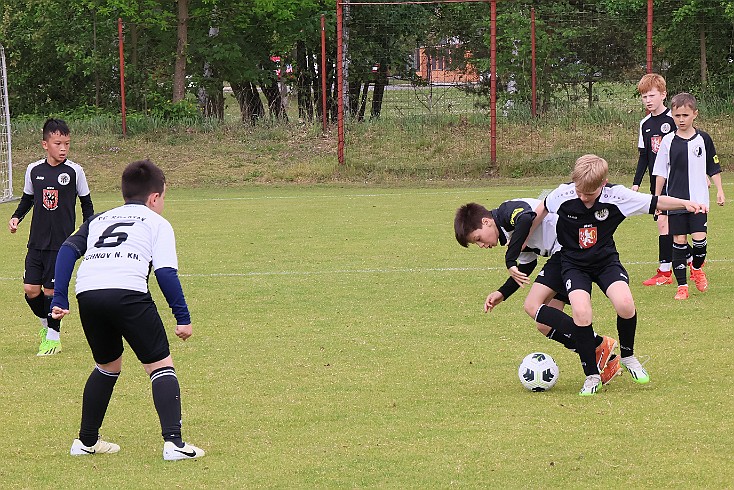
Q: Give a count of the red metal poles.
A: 6